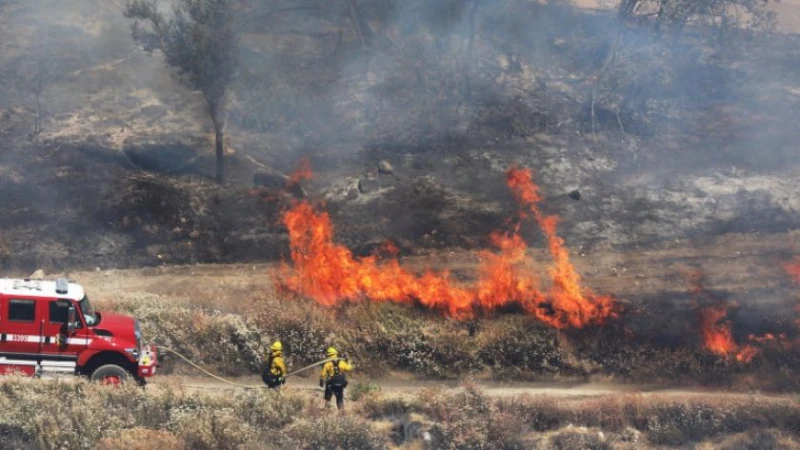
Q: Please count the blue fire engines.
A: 0